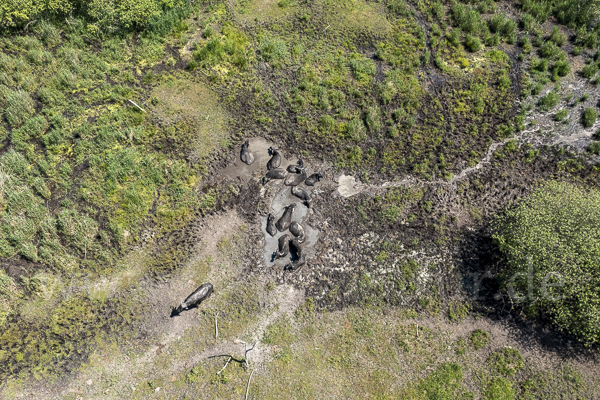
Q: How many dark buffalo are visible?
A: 14